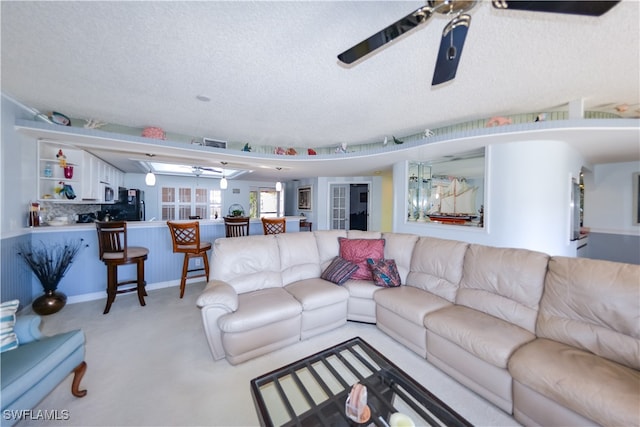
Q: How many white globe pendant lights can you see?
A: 3